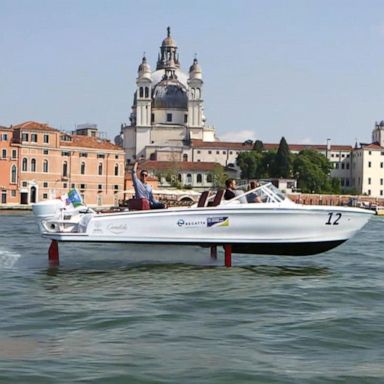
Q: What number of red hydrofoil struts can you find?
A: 3